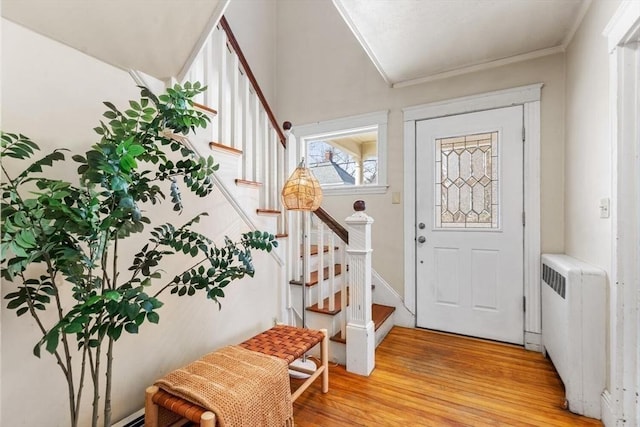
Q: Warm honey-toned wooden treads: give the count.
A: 9